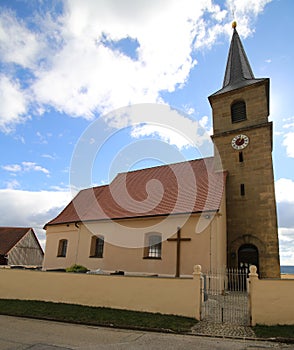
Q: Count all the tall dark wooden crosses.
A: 1